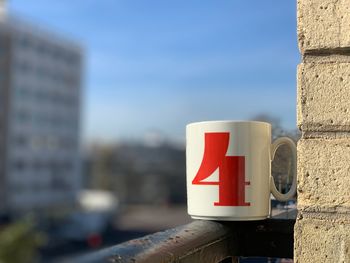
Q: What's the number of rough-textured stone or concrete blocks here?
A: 4